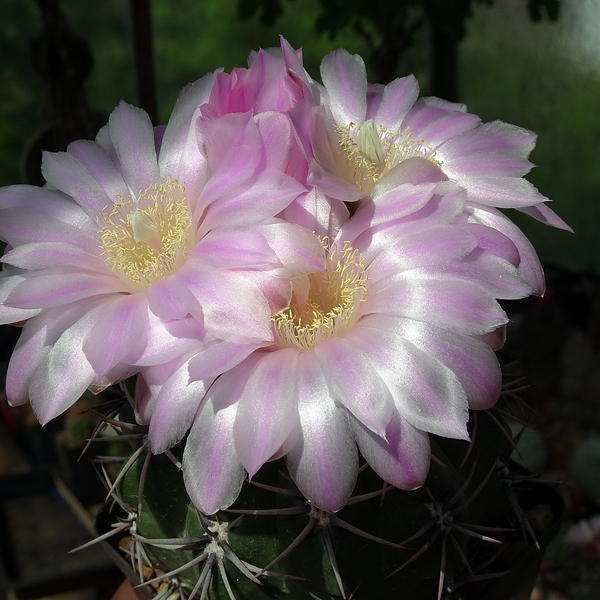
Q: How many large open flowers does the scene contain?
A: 3